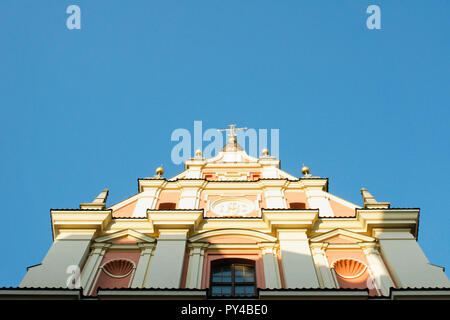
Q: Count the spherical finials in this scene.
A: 4